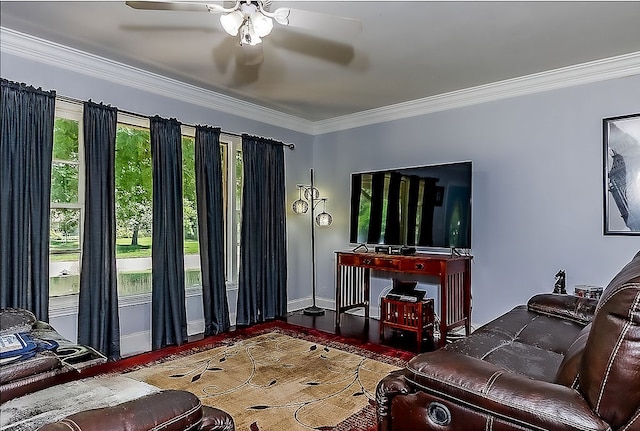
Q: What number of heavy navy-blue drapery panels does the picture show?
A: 5